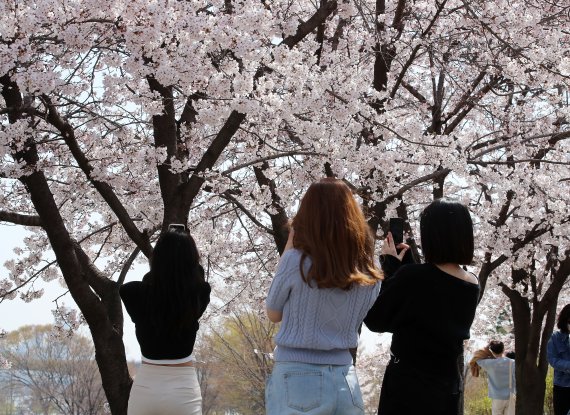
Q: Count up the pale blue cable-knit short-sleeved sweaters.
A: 1